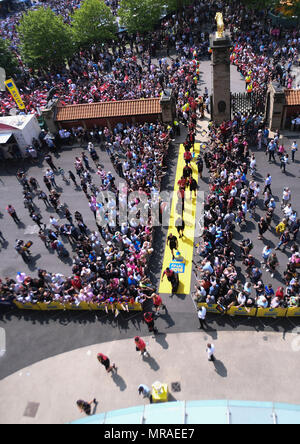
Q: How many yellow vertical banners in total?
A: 1